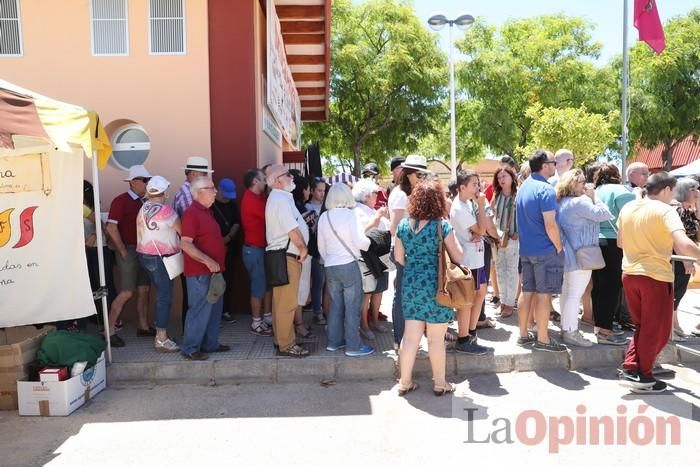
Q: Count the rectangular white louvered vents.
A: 3